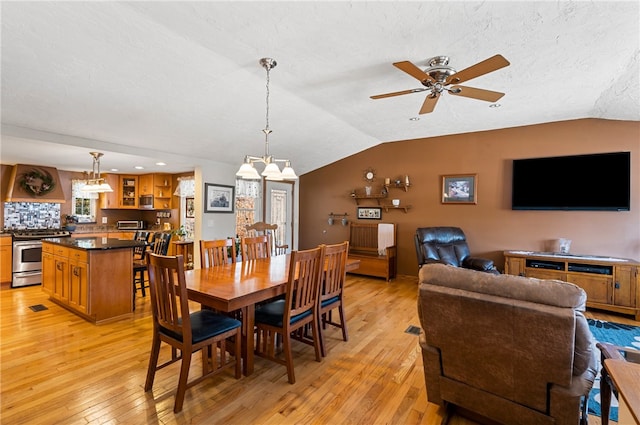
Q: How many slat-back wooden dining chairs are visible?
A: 5